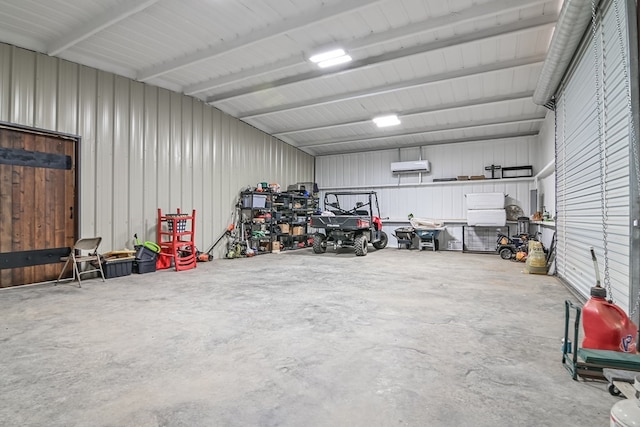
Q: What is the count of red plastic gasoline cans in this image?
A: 1